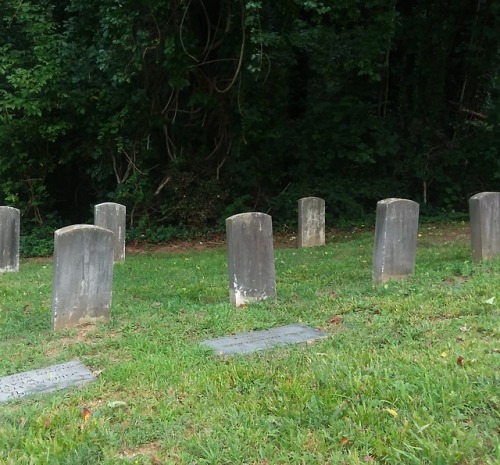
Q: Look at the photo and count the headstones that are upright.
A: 7